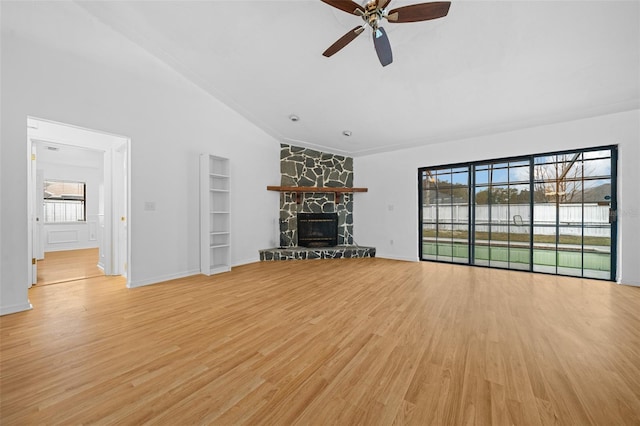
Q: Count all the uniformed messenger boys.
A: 0